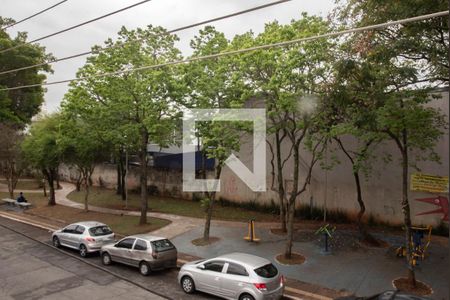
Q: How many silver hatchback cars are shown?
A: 3